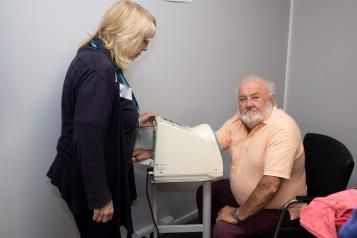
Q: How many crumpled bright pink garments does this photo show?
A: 1